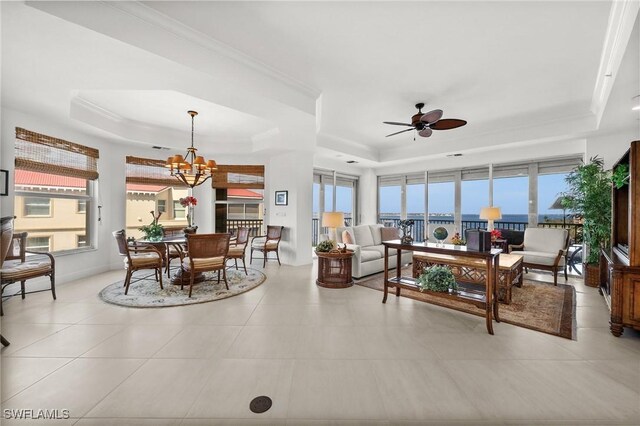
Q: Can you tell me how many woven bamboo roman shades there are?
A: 3